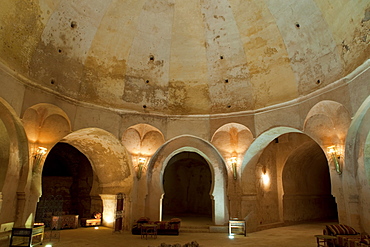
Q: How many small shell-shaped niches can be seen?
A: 4